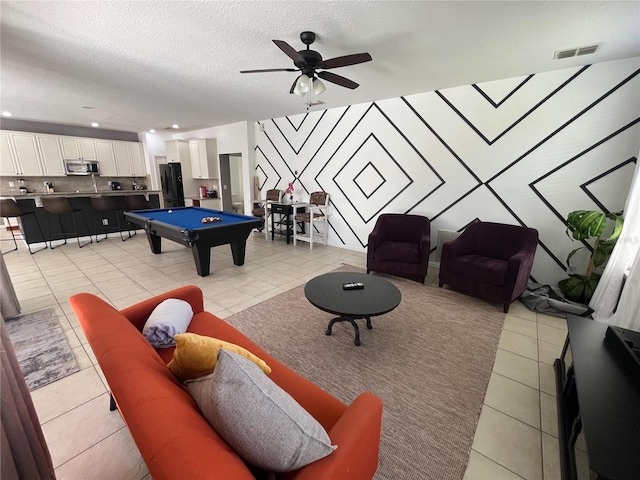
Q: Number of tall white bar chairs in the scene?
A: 2